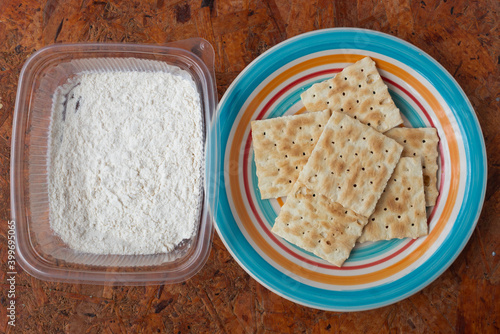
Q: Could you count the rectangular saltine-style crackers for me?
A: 6